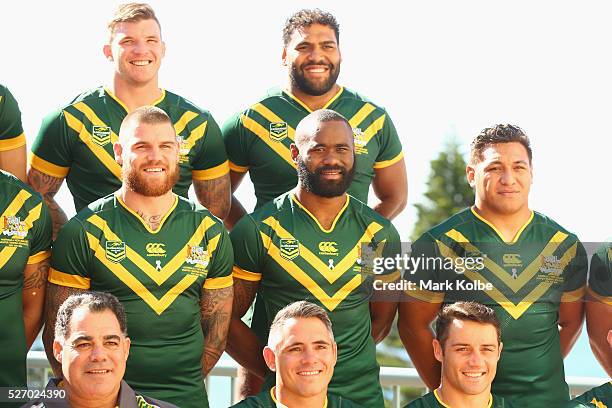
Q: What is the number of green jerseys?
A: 11